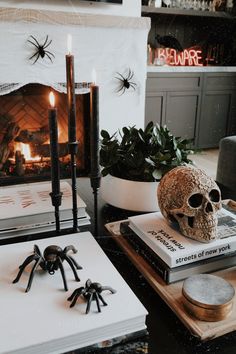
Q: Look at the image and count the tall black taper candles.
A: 3